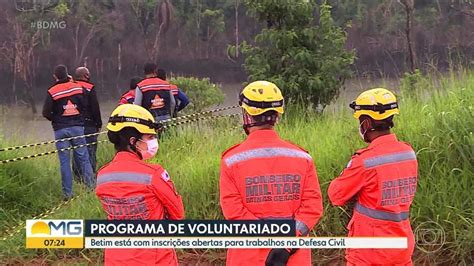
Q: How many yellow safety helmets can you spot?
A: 3